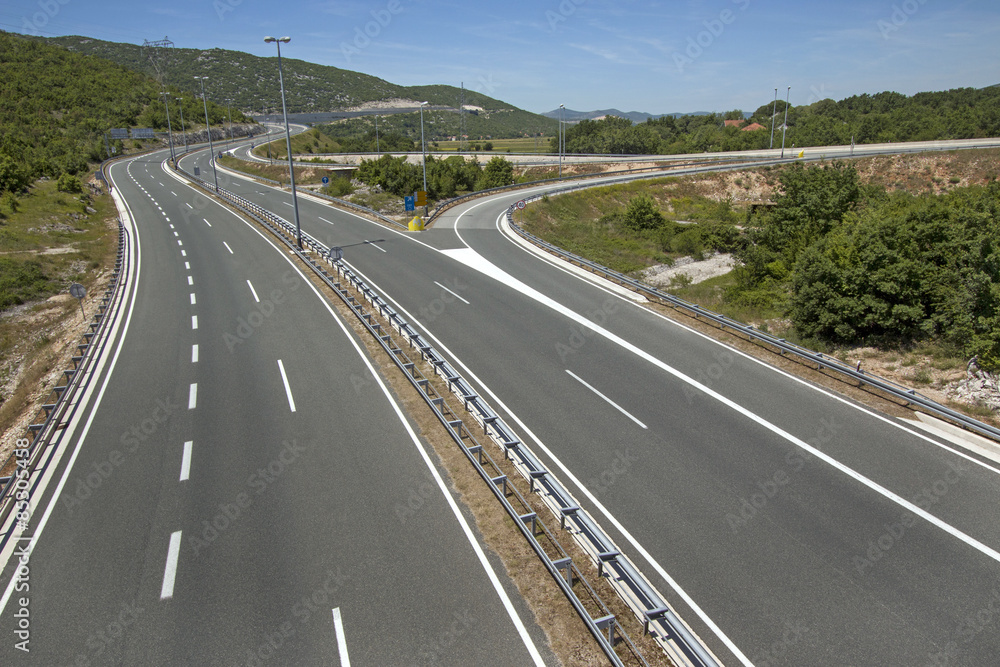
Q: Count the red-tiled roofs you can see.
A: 2